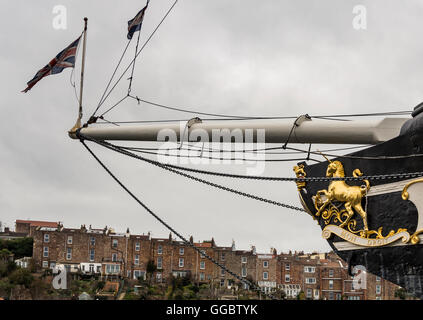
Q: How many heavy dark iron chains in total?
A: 3